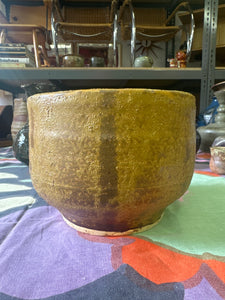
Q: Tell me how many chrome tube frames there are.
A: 2